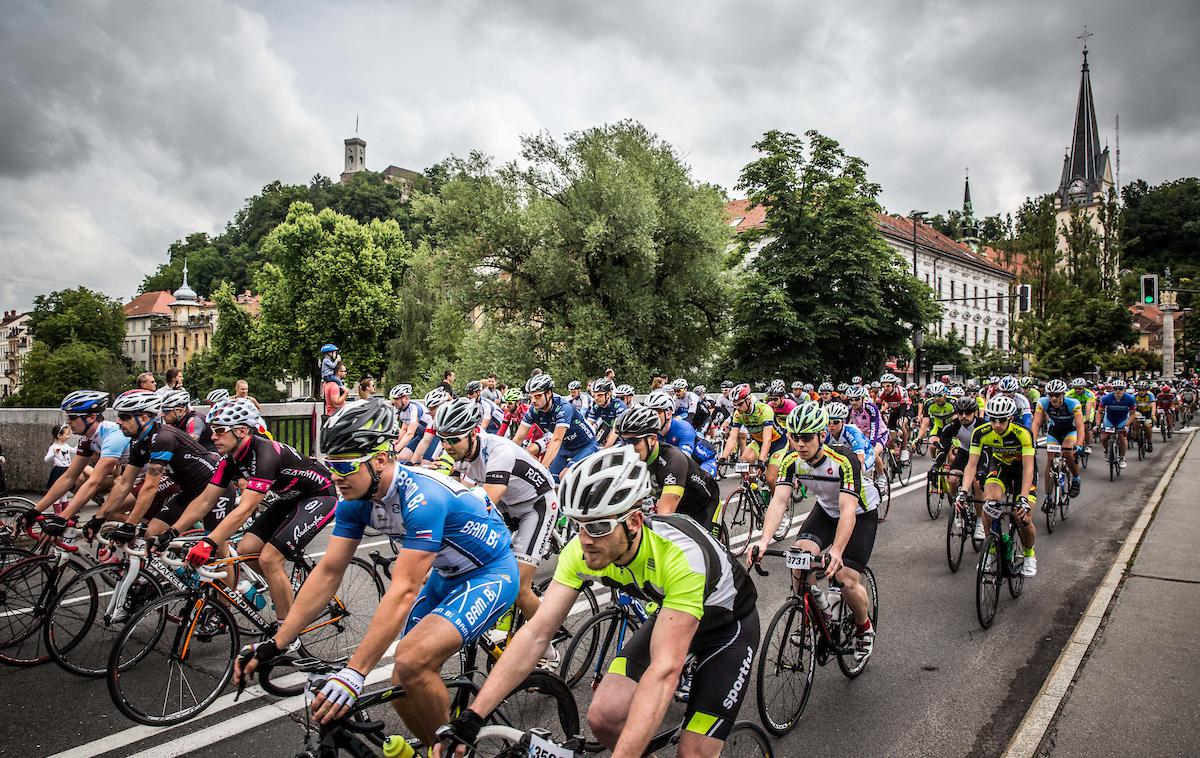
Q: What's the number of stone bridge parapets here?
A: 1